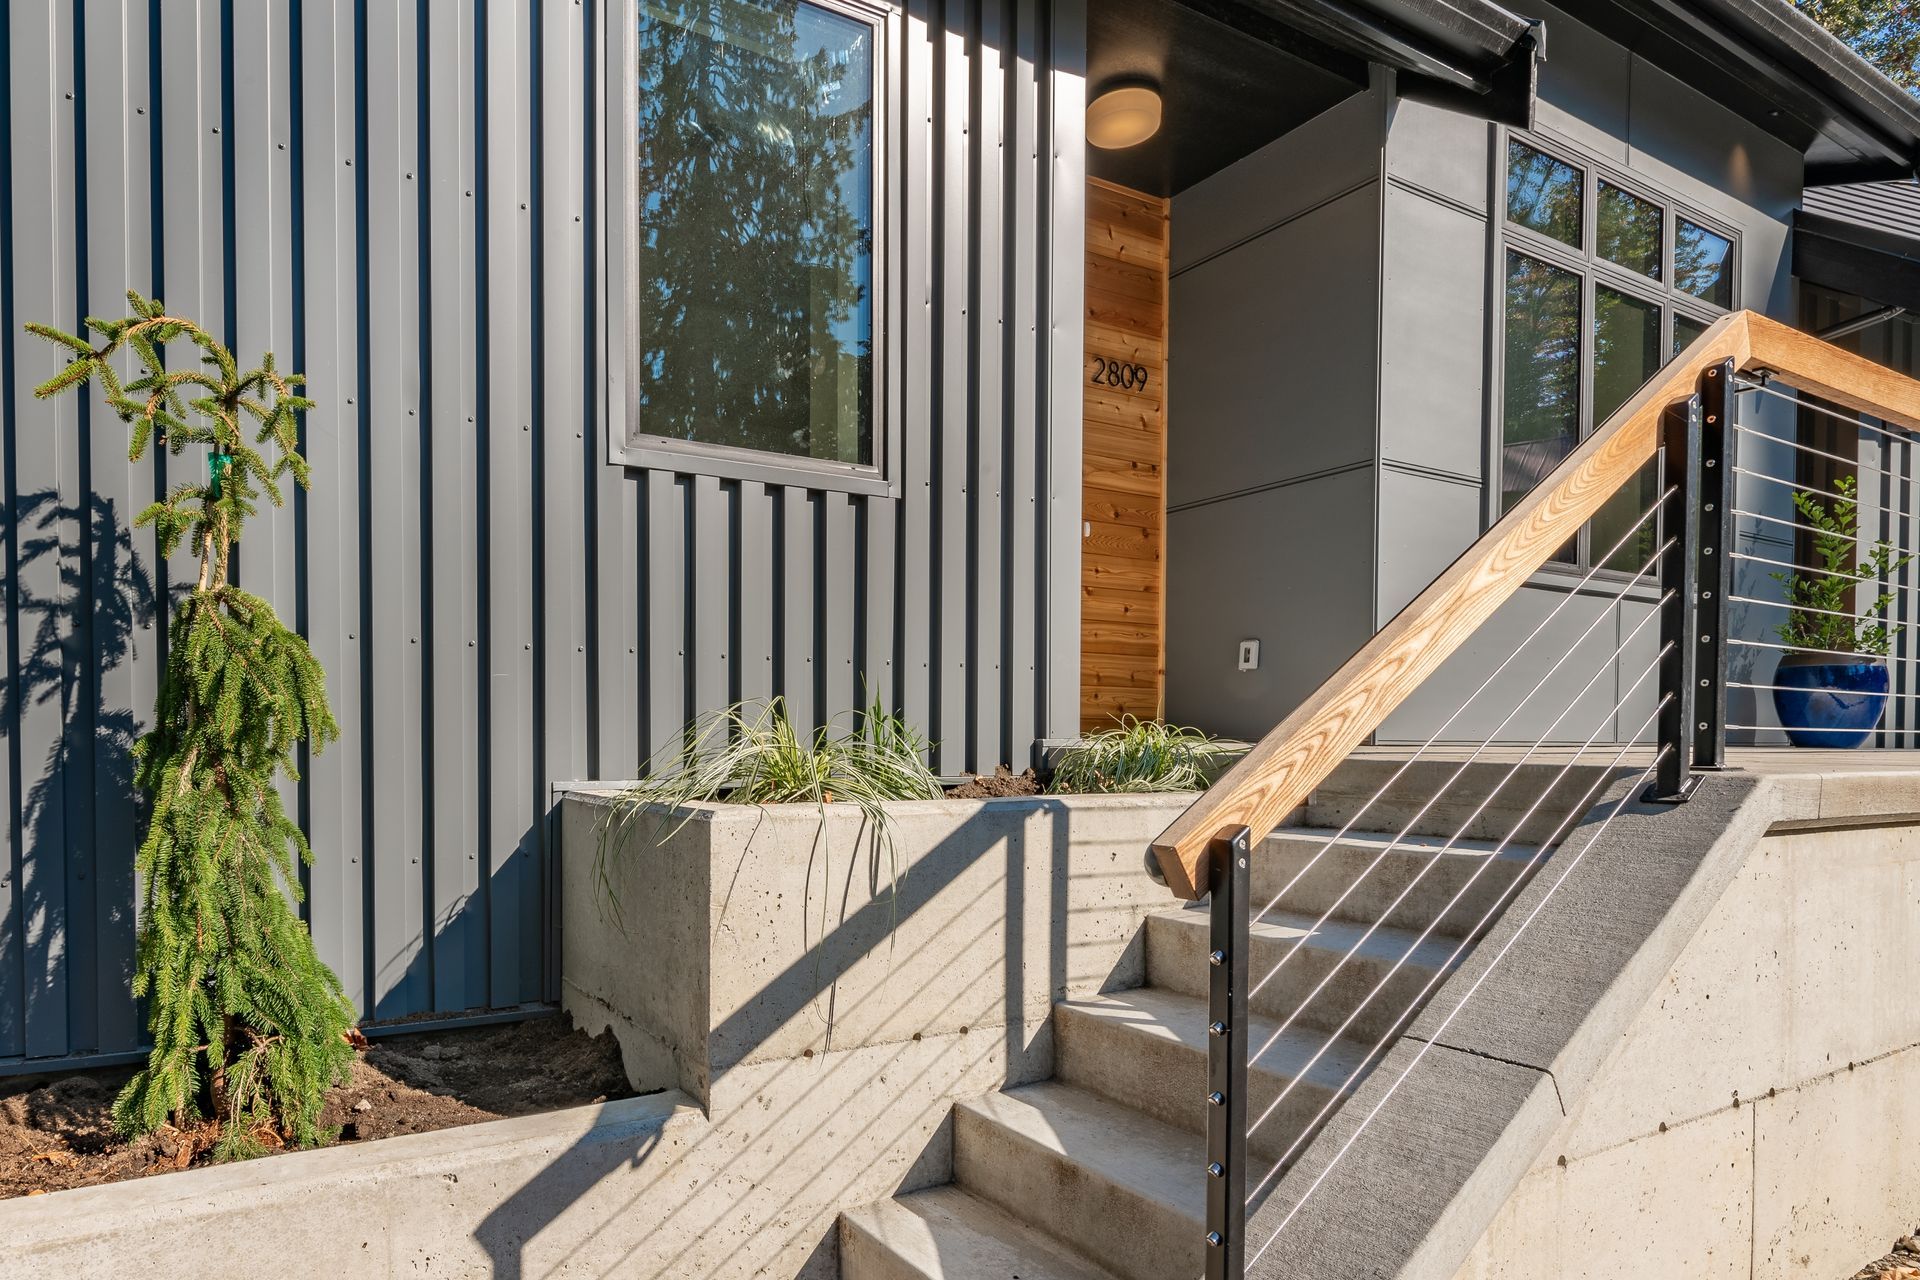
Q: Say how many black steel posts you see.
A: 3